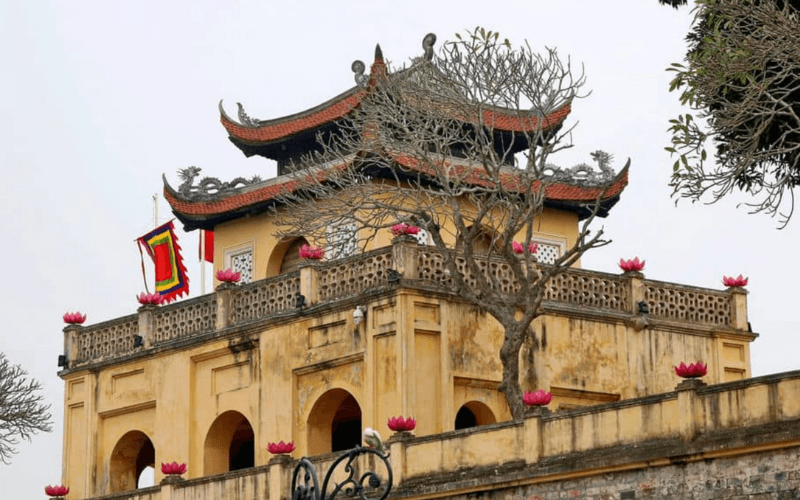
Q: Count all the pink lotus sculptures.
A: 14